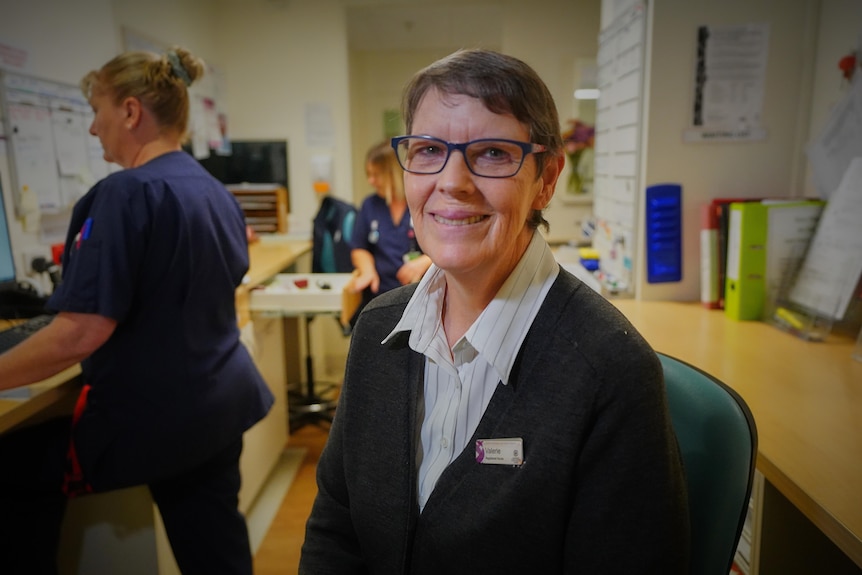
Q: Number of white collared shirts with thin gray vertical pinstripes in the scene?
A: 1